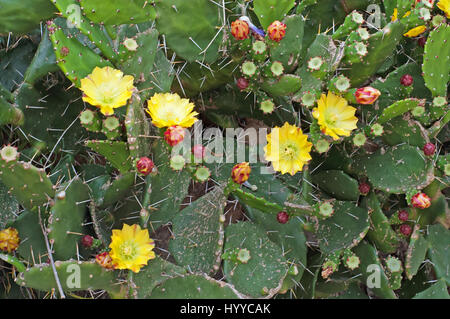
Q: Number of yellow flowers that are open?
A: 5